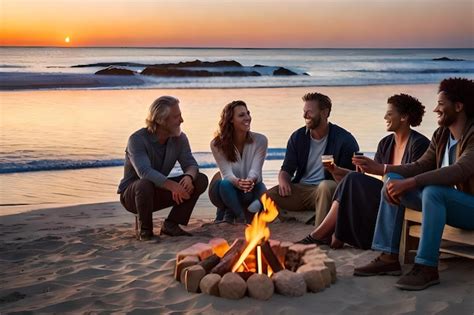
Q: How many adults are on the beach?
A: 5